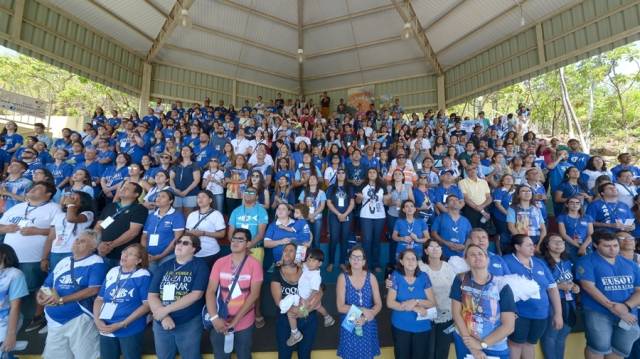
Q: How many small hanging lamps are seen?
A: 4